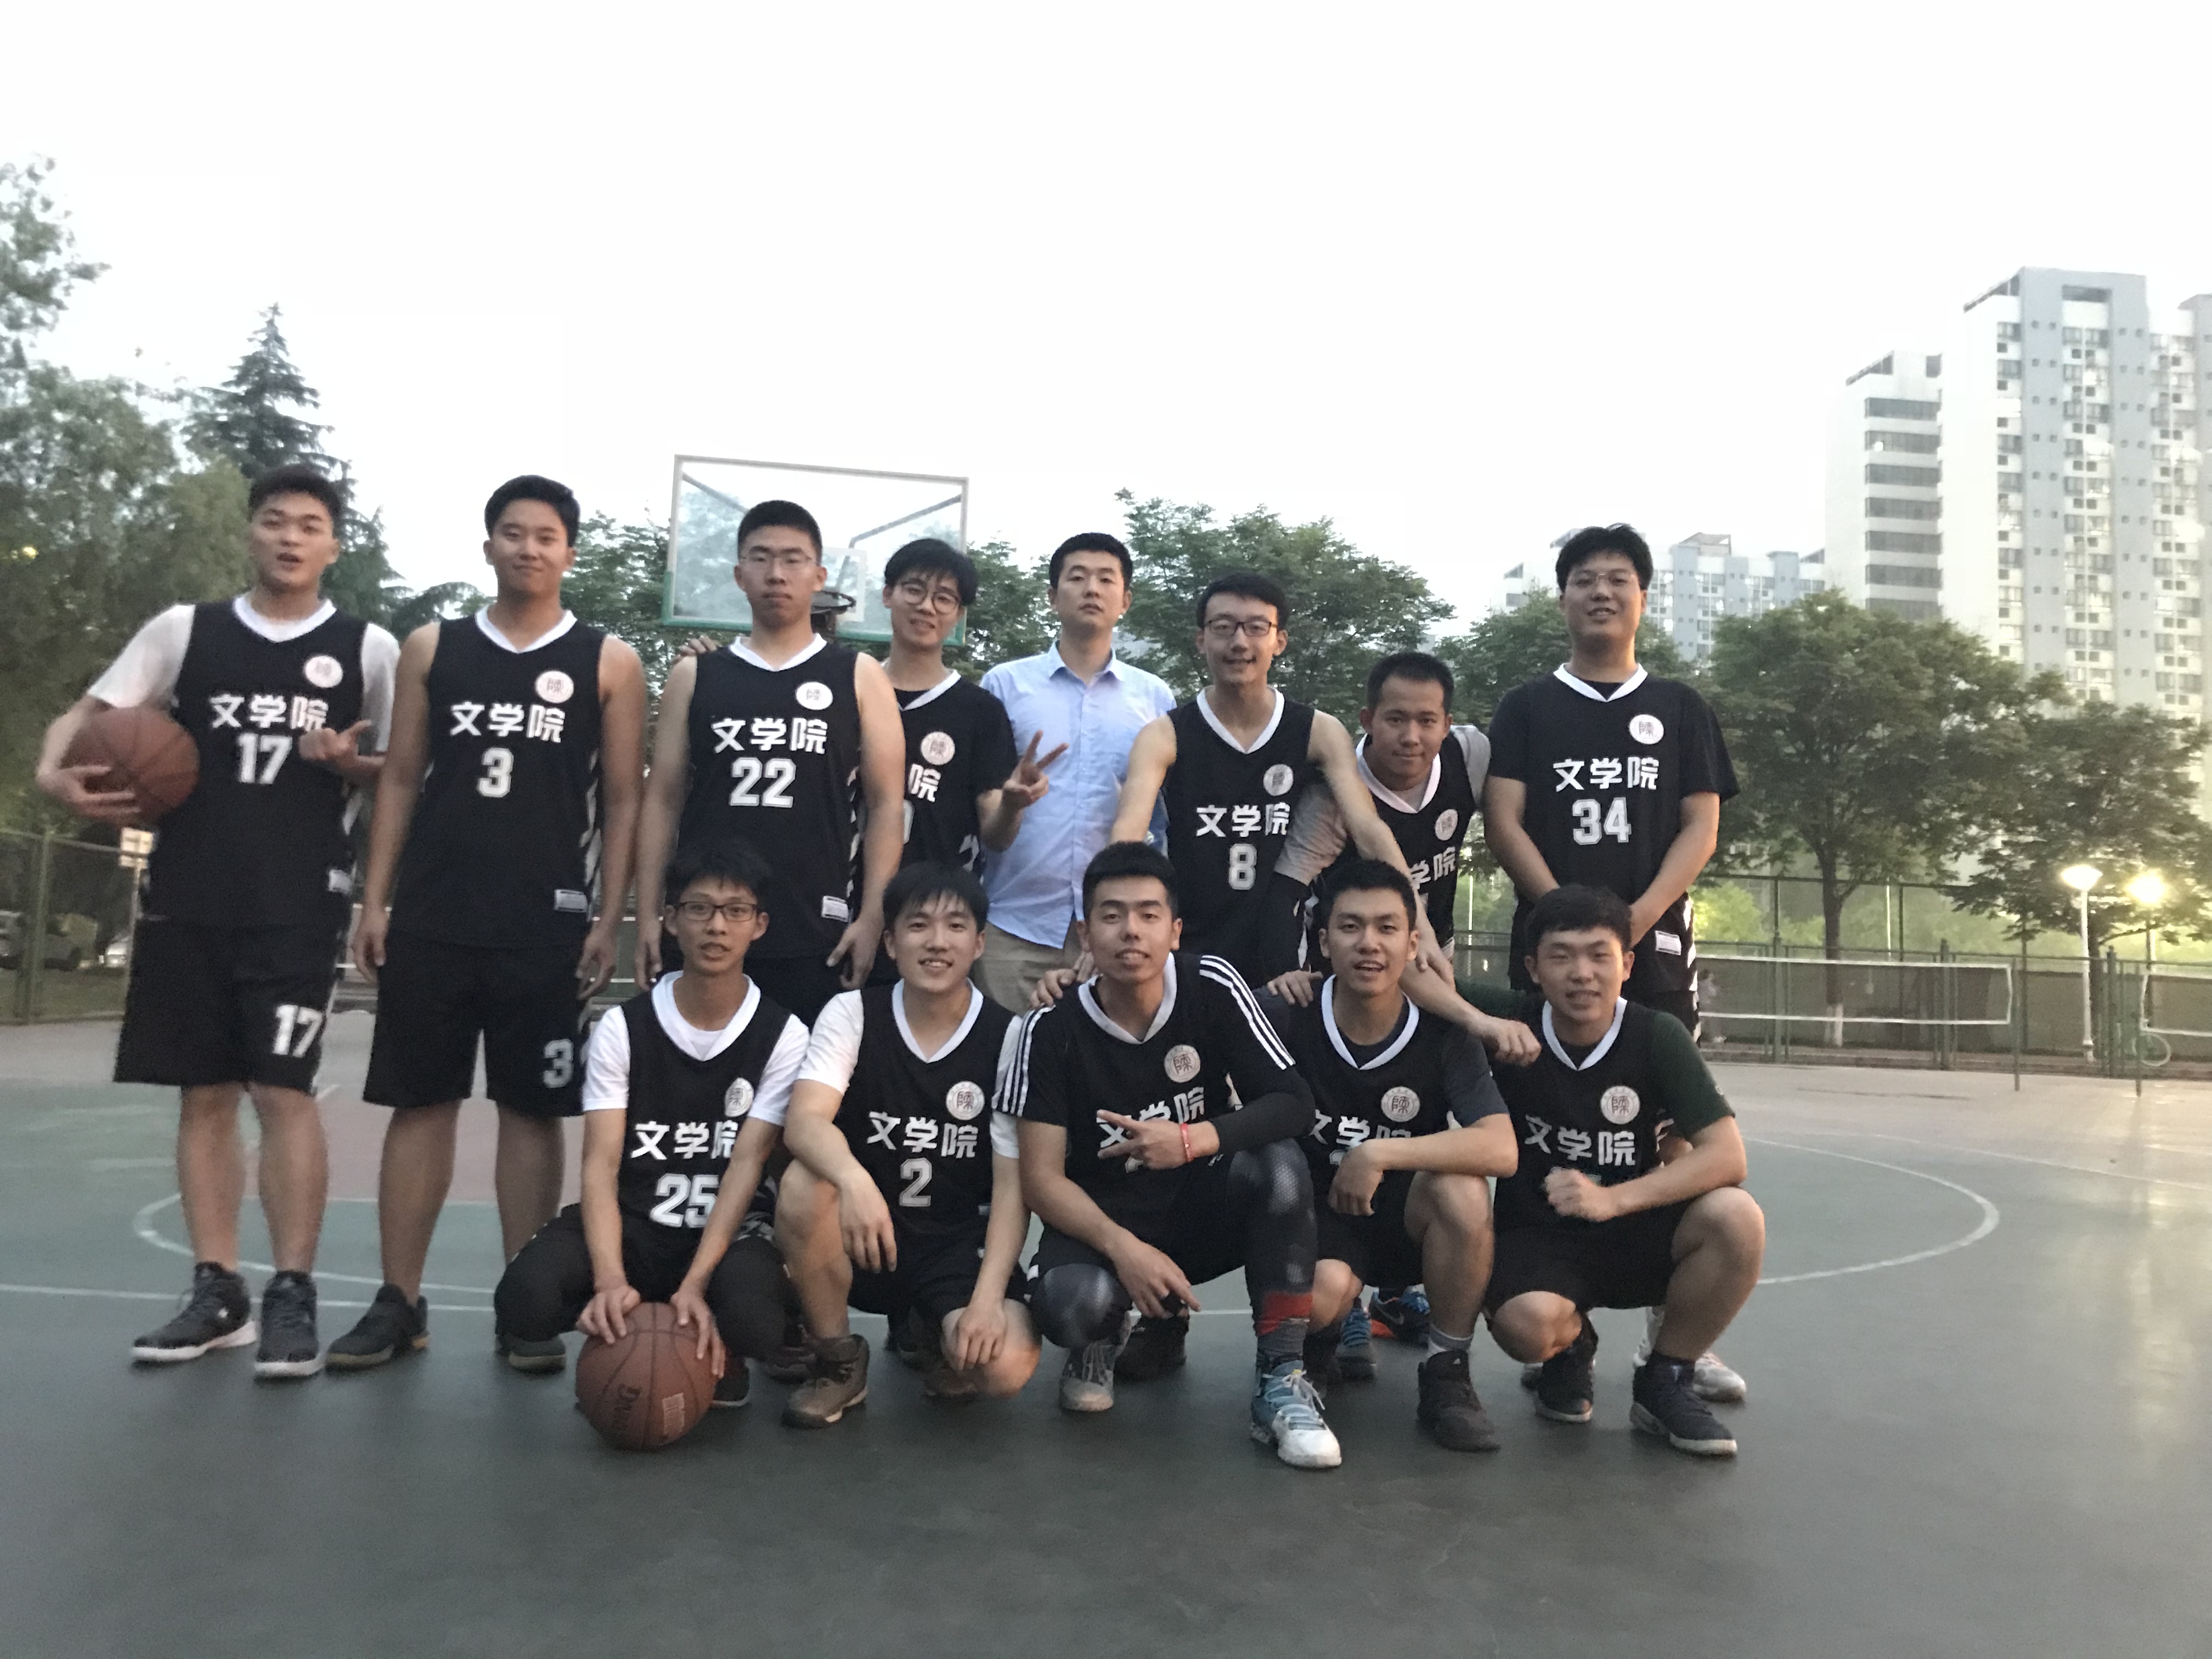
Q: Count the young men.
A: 13